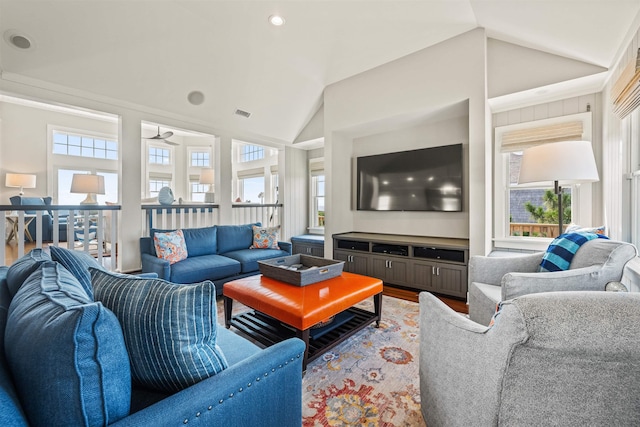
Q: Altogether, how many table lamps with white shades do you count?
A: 3